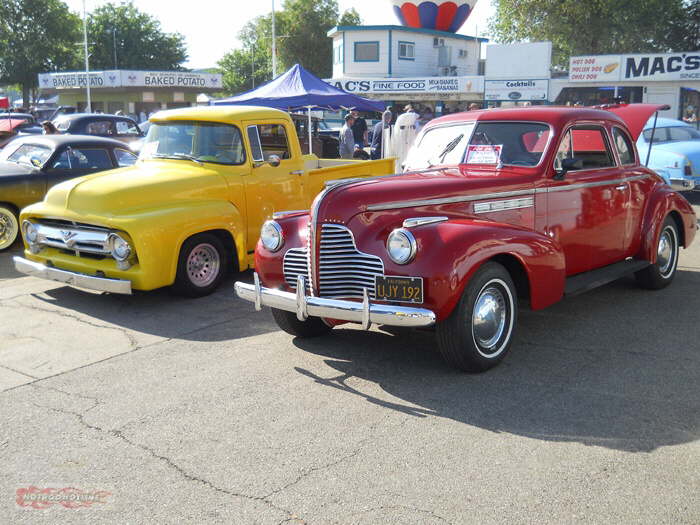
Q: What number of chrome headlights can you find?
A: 4